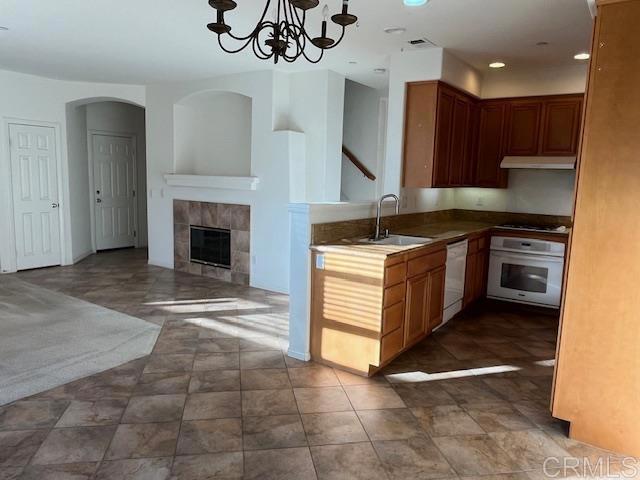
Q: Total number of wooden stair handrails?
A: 1